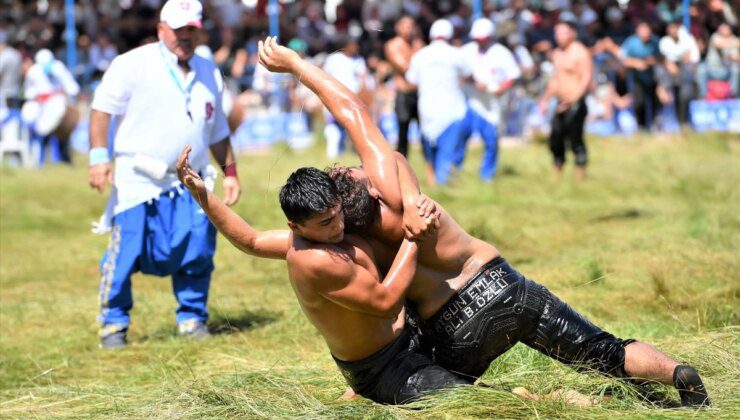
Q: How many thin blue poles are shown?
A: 4